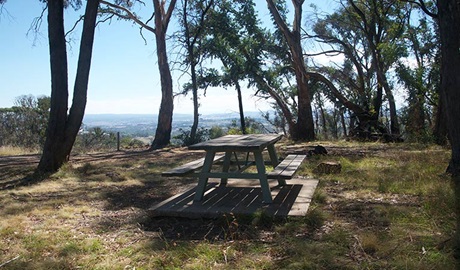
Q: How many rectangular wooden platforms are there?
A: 1